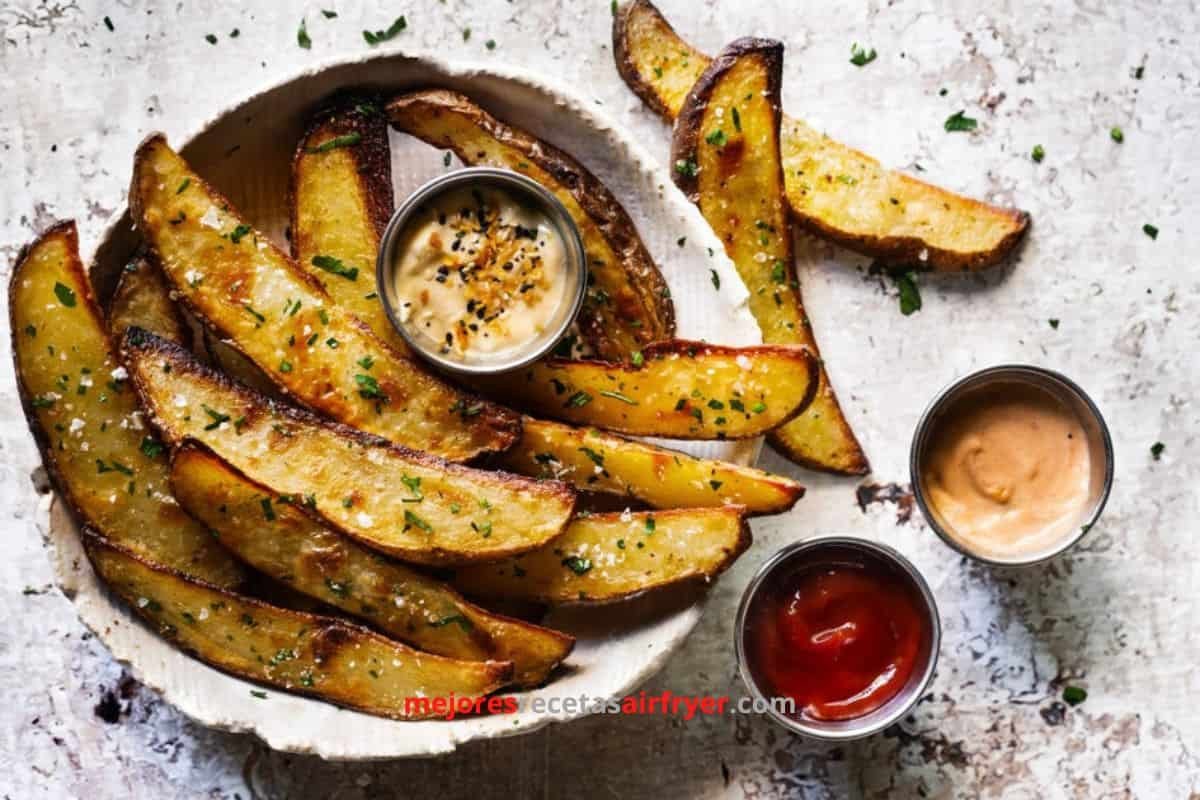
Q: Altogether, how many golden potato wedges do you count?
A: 13